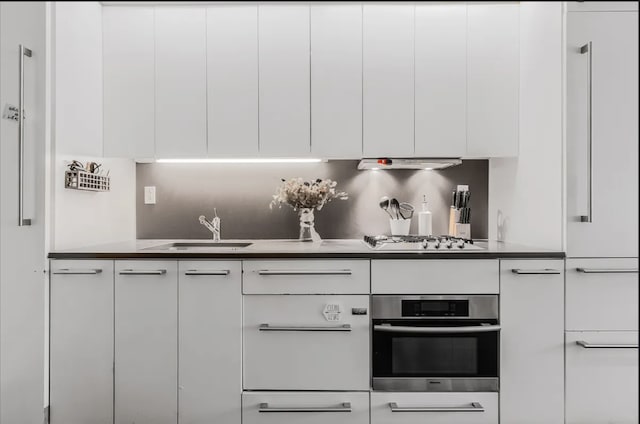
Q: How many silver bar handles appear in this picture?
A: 13